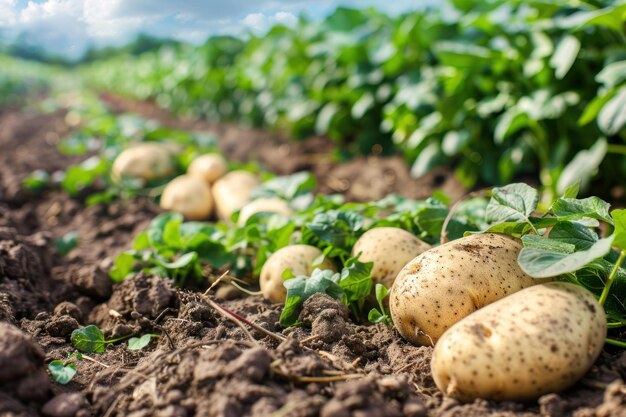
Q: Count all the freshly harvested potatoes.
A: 9